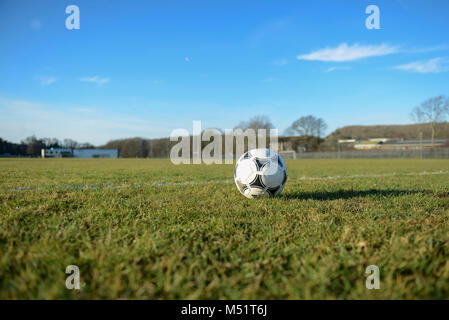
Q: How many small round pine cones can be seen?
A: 0